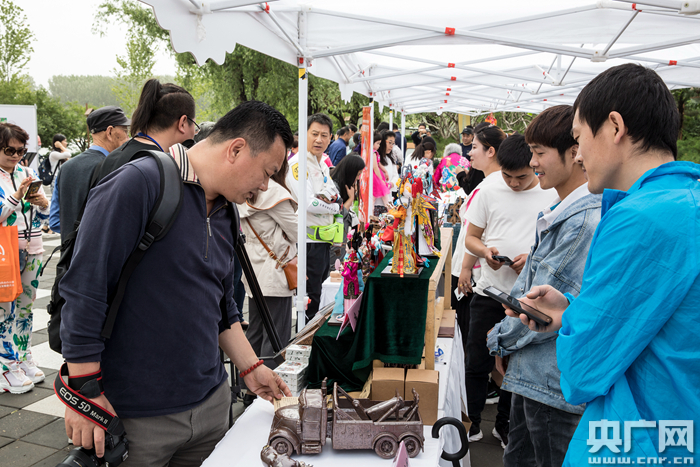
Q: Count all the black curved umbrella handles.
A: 1